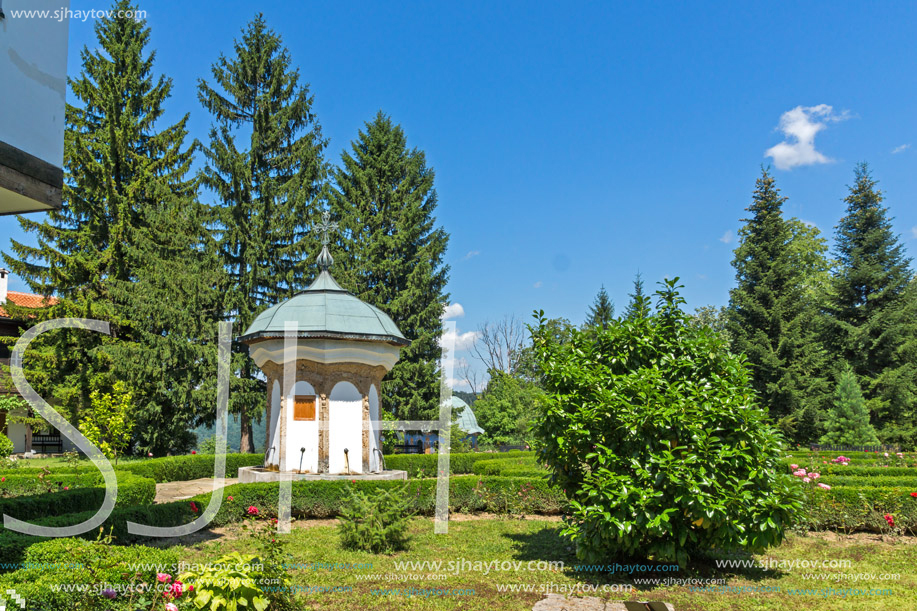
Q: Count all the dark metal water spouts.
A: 4